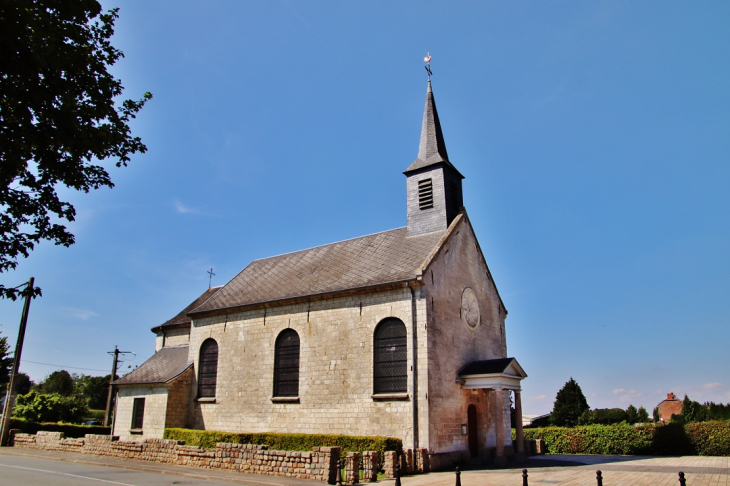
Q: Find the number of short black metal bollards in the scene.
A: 6